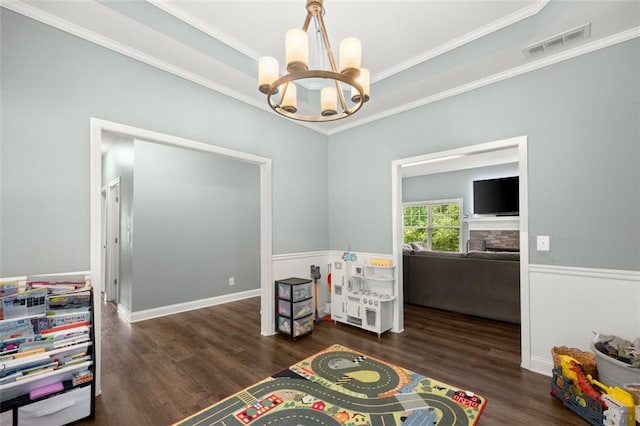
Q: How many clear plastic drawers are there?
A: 3